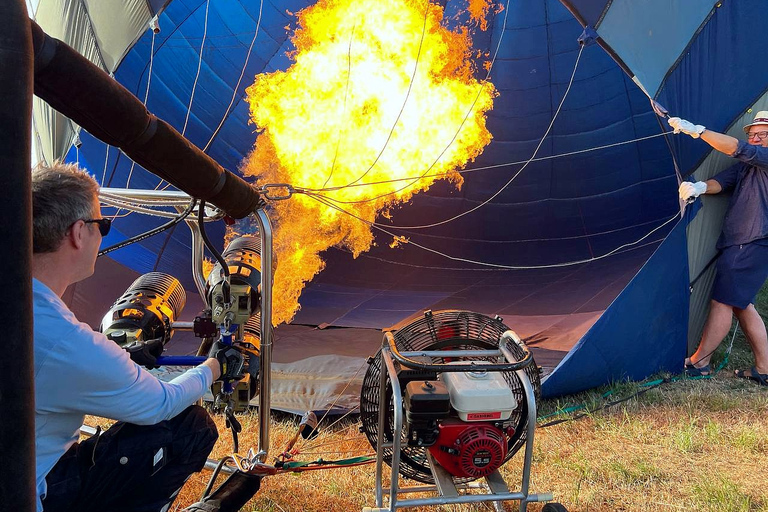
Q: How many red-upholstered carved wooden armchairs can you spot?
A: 0